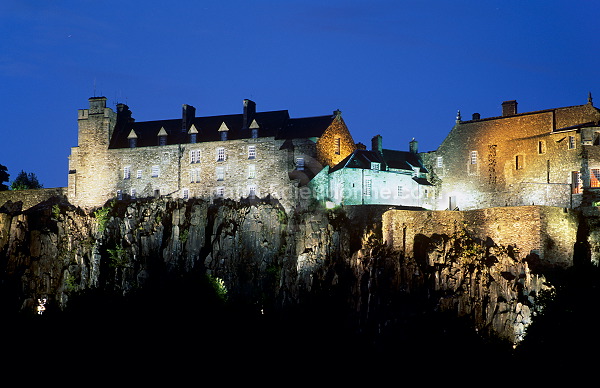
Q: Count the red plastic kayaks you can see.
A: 0